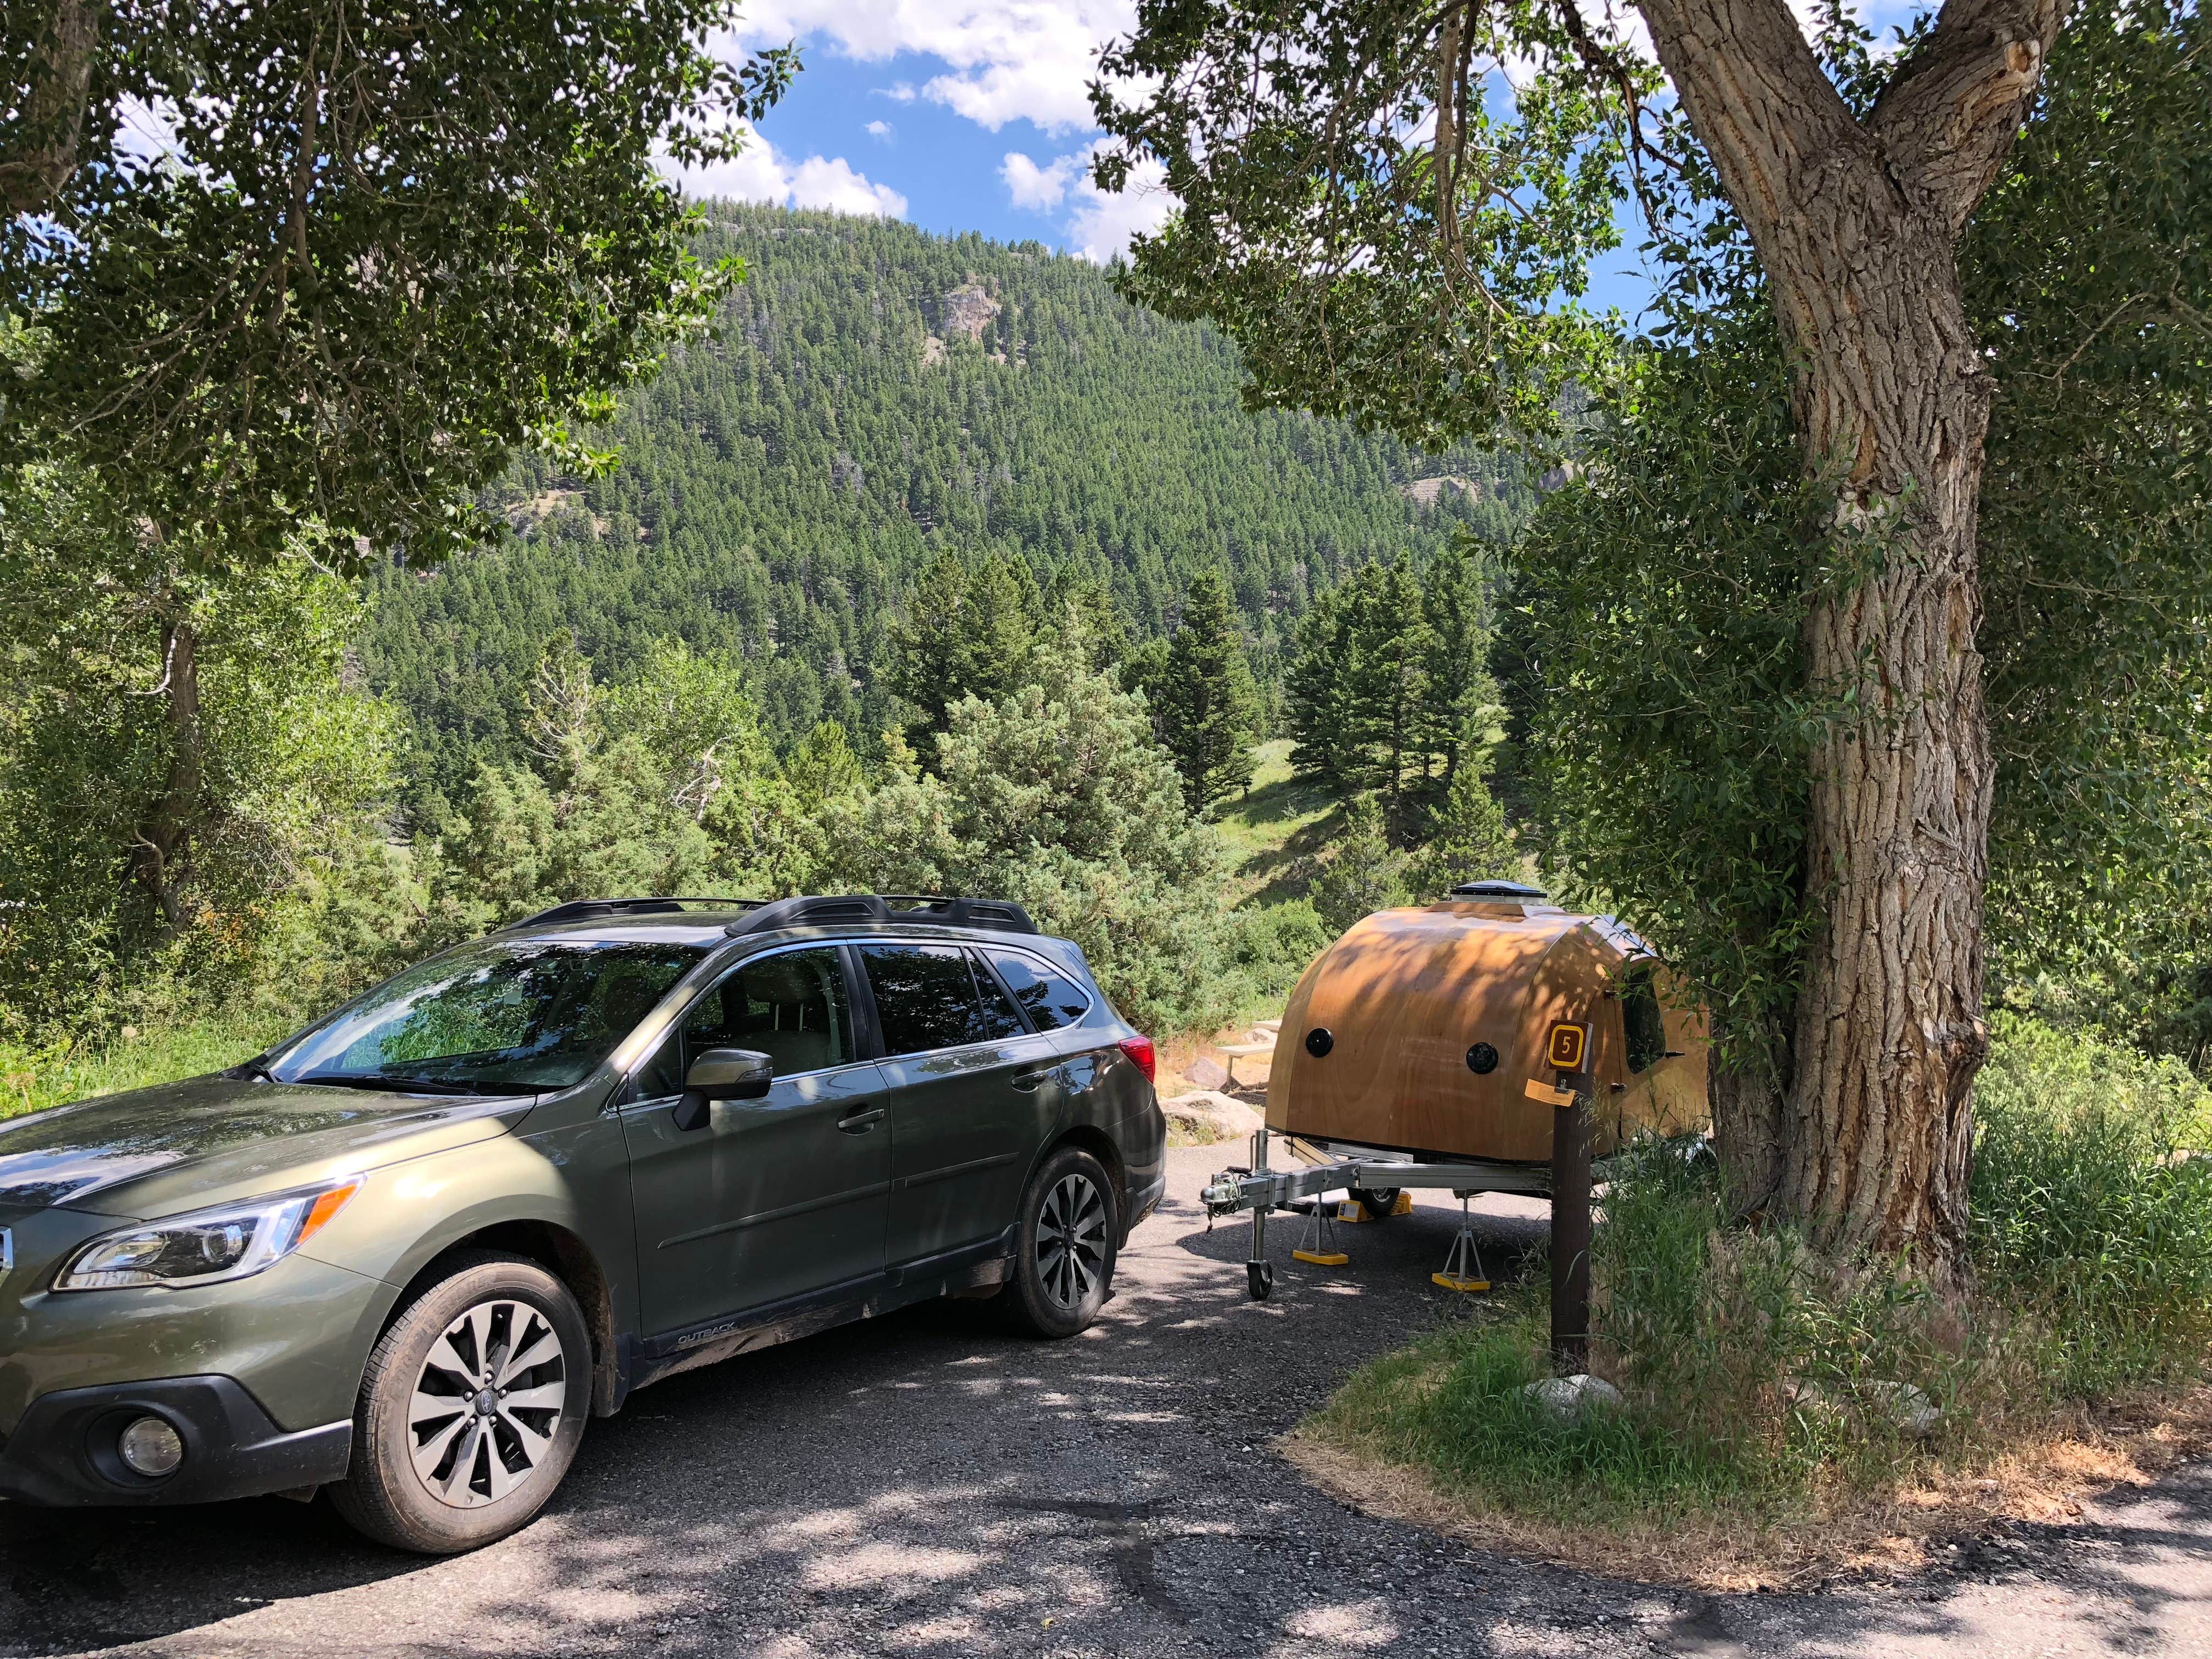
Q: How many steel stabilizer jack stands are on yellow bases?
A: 2